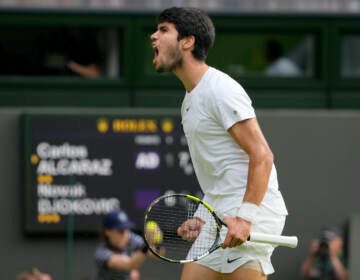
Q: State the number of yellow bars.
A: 2